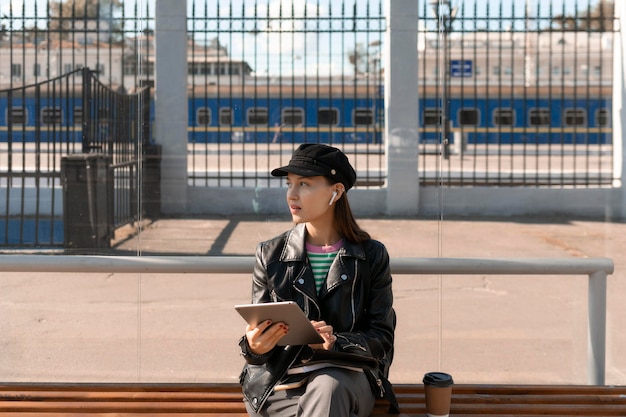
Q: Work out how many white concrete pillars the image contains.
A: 3